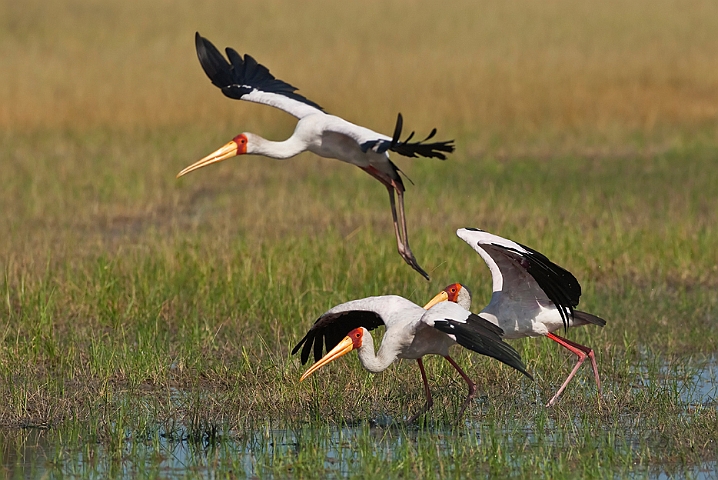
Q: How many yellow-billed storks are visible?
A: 3